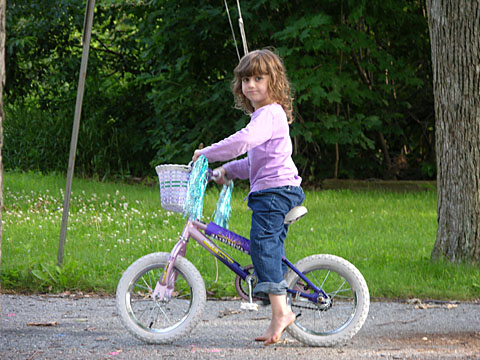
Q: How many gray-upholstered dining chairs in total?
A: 0